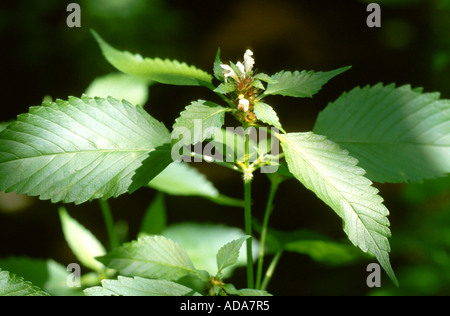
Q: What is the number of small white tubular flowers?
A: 4